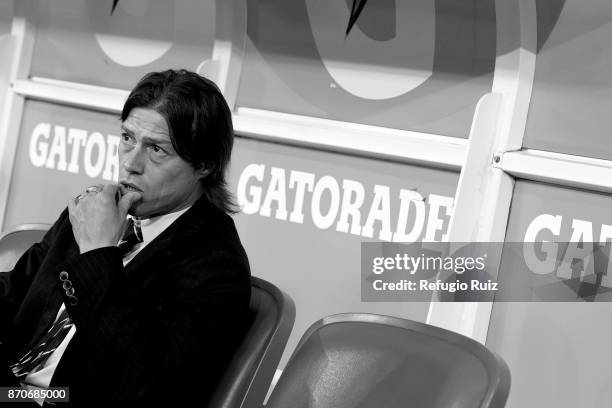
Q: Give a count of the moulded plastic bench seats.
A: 3